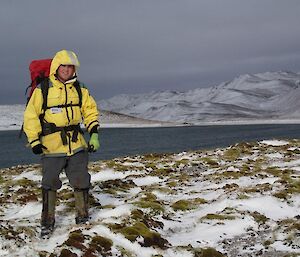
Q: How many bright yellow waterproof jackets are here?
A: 1